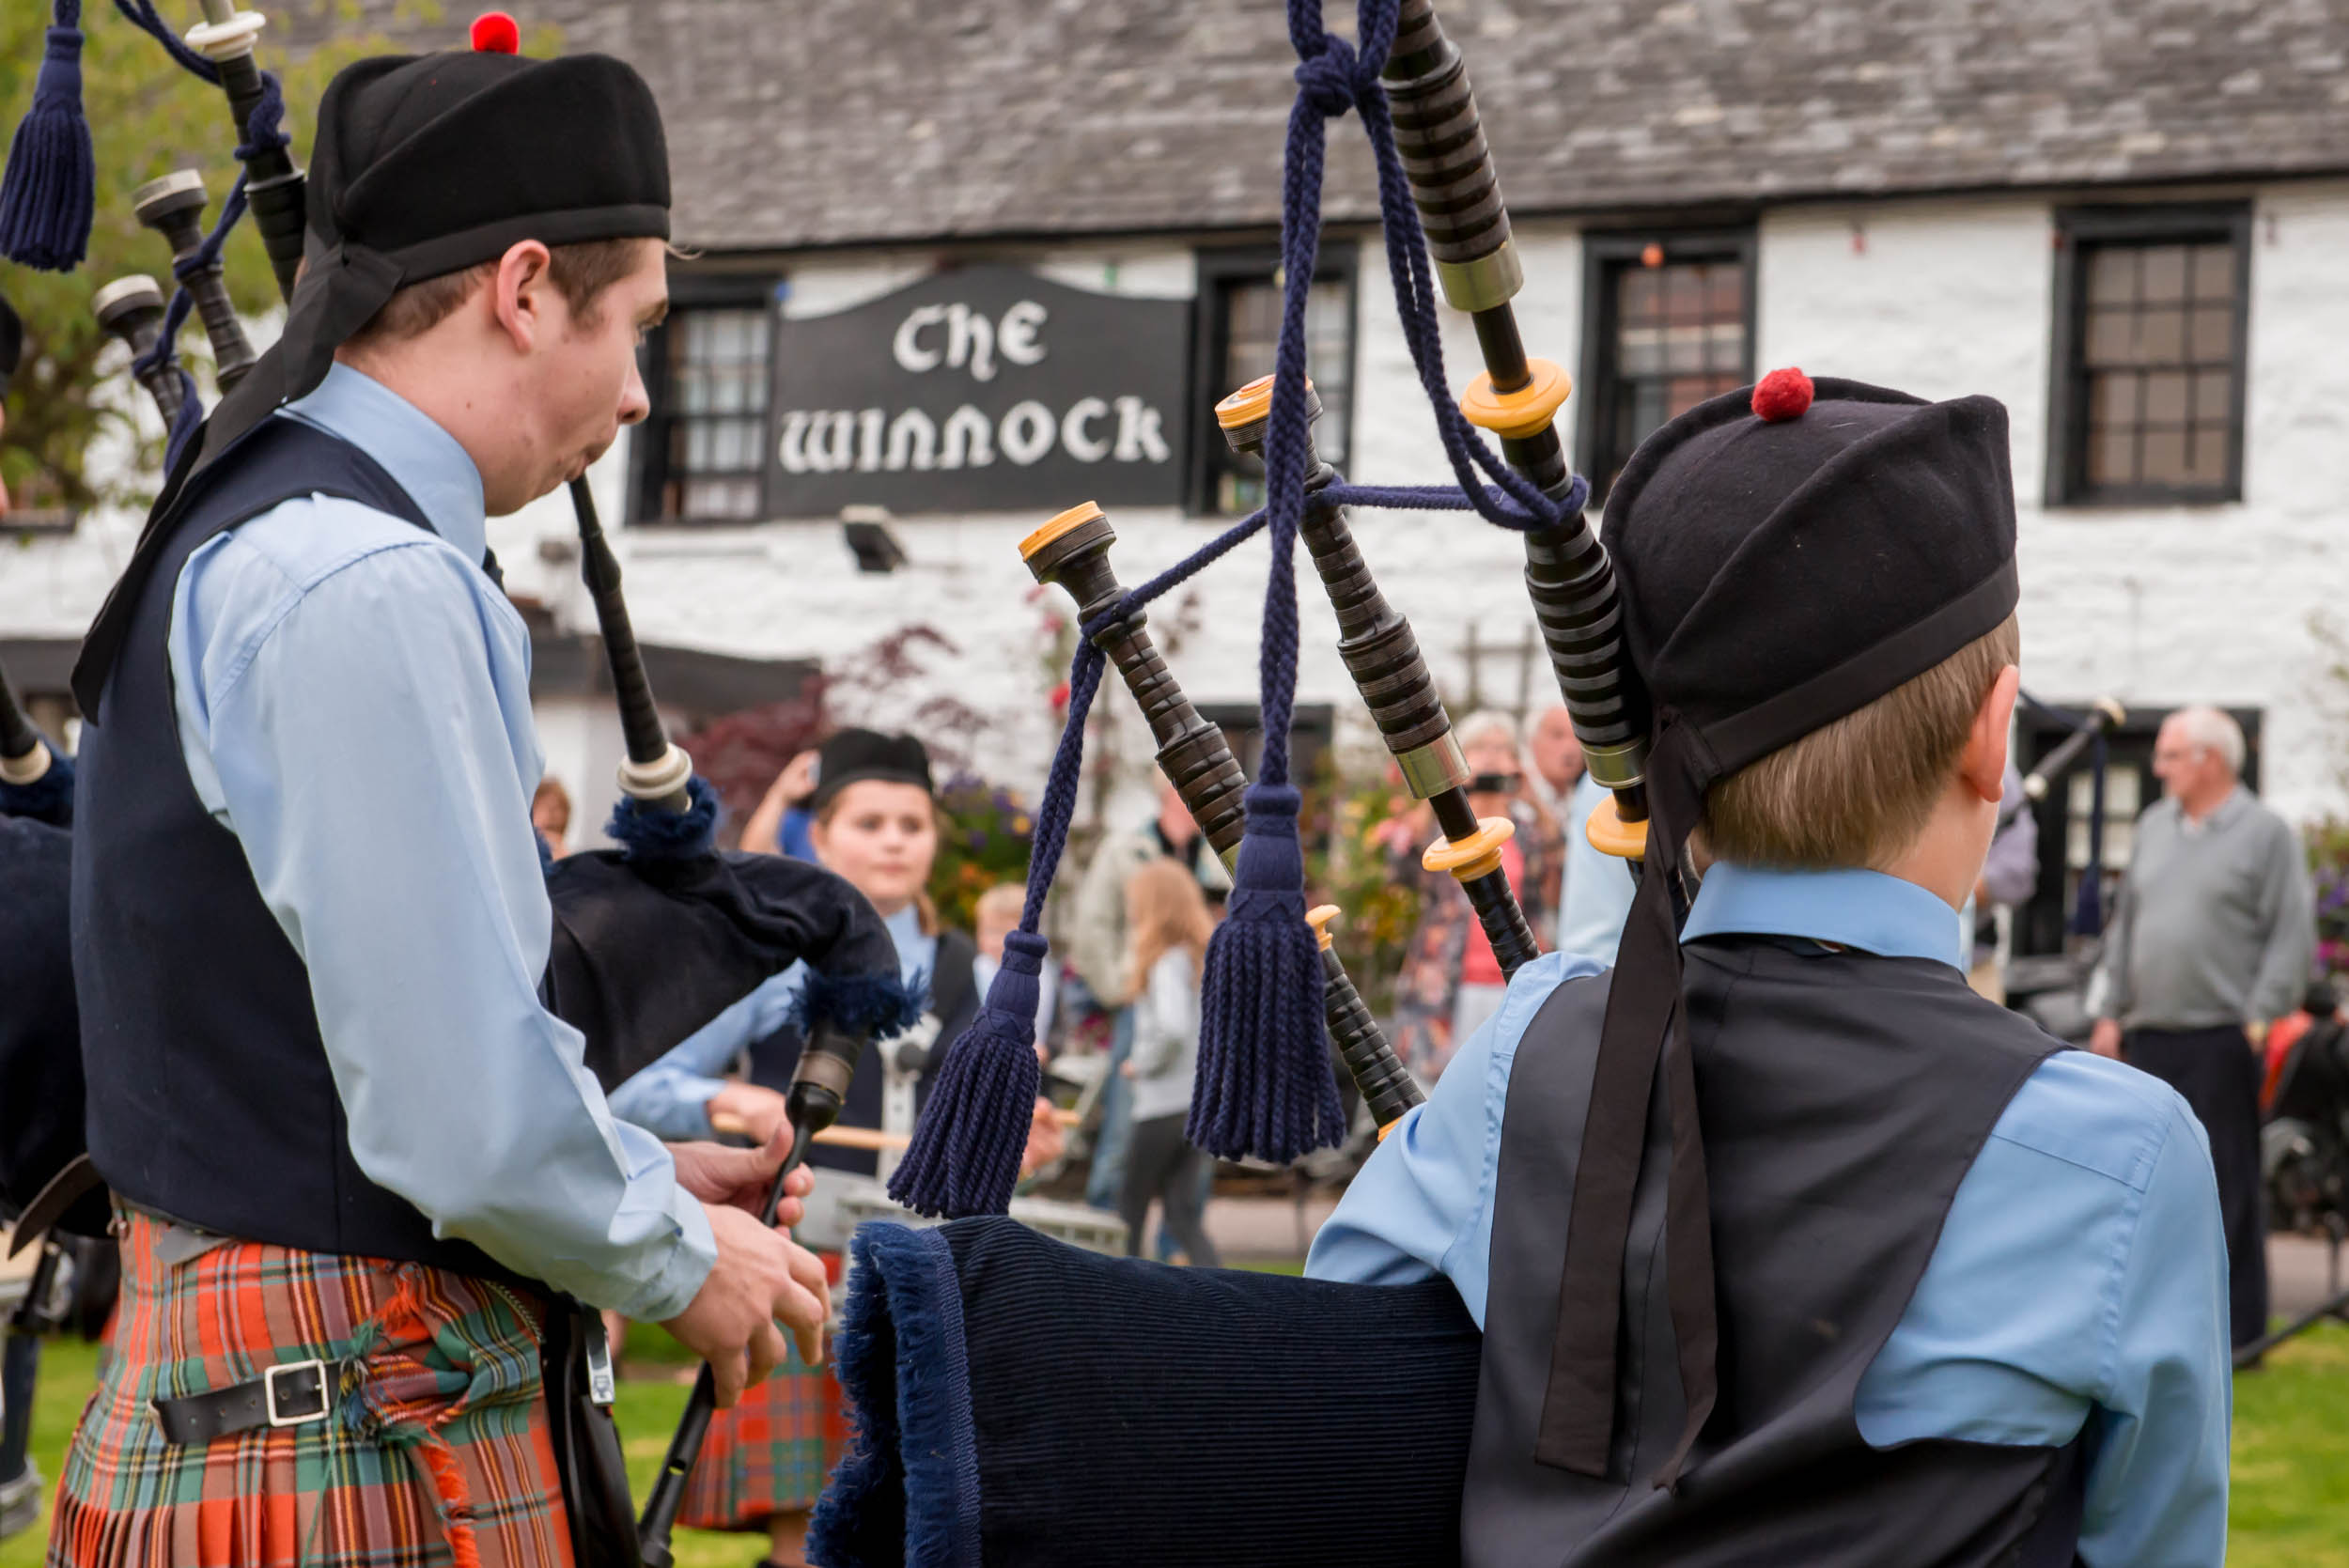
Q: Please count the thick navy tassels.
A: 3